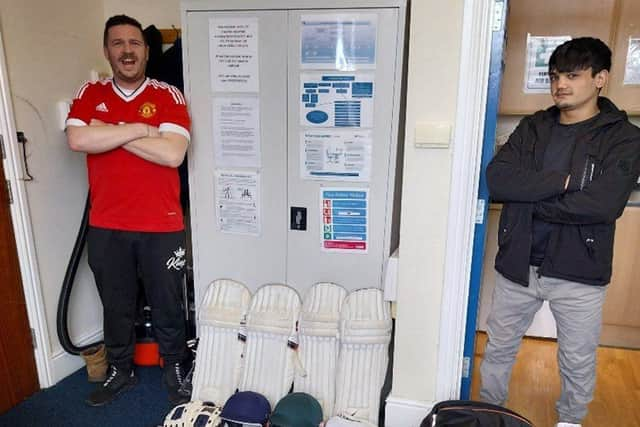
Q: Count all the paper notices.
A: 9